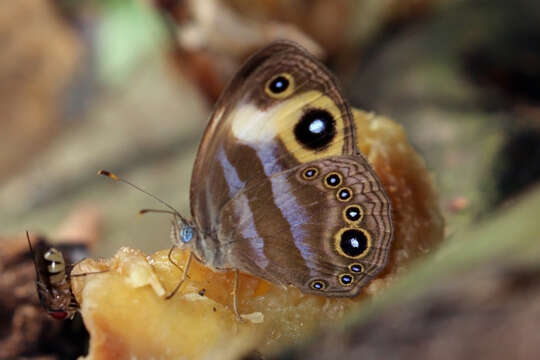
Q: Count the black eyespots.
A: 10